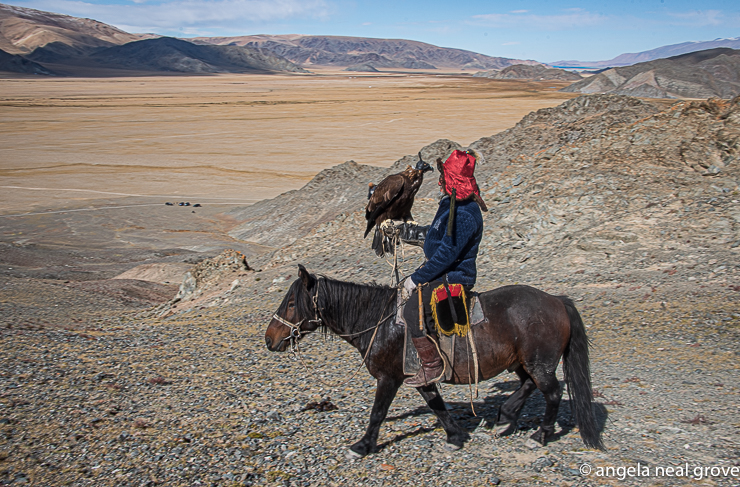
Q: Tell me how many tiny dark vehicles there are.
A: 4